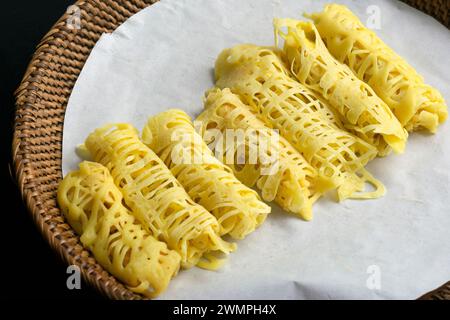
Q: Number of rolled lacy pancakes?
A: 7